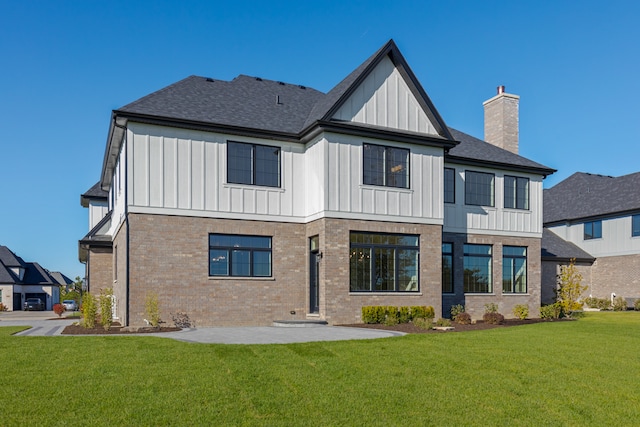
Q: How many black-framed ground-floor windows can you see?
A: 5